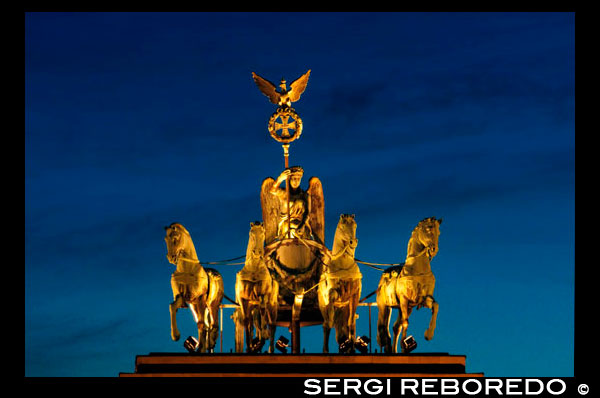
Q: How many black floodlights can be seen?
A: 6